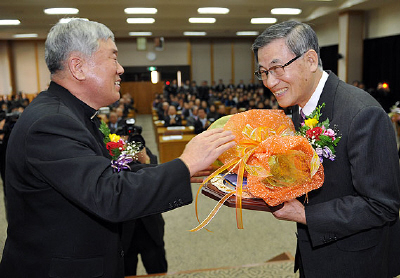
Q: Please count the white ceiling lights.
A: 13